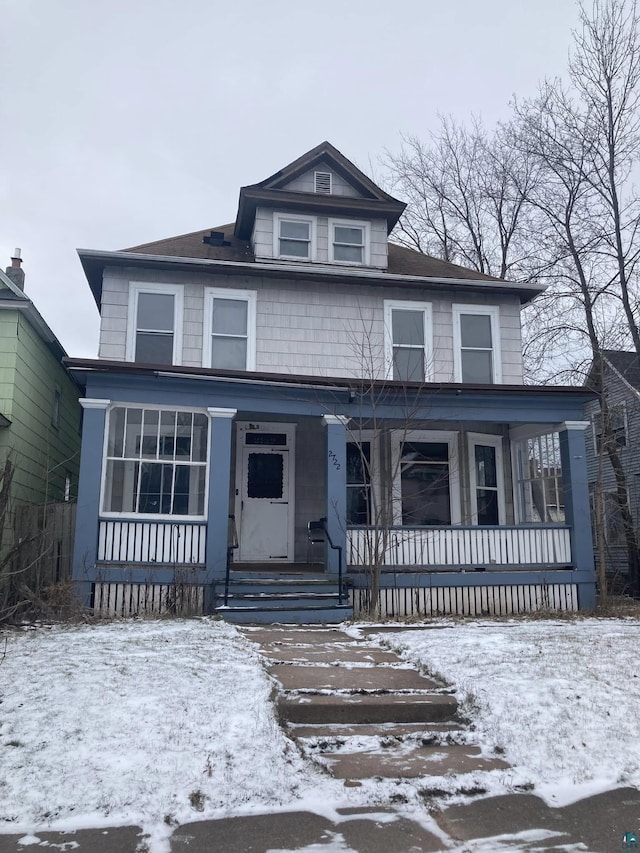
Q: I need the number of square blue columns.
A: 4